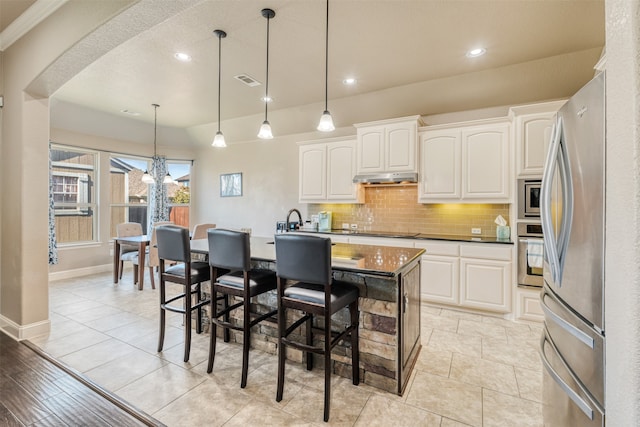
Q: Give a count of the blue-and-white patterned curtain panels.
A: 2